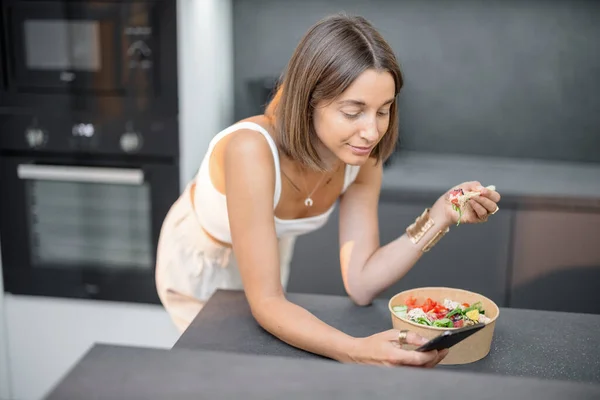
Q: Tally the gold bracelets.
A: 1